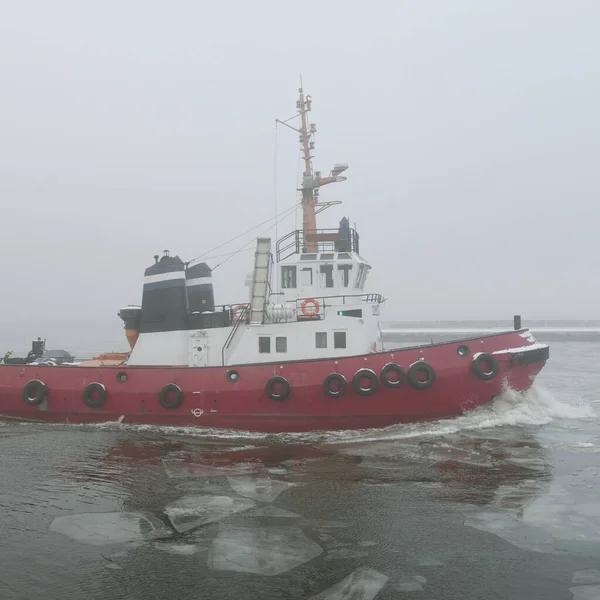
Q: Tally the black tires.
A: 9